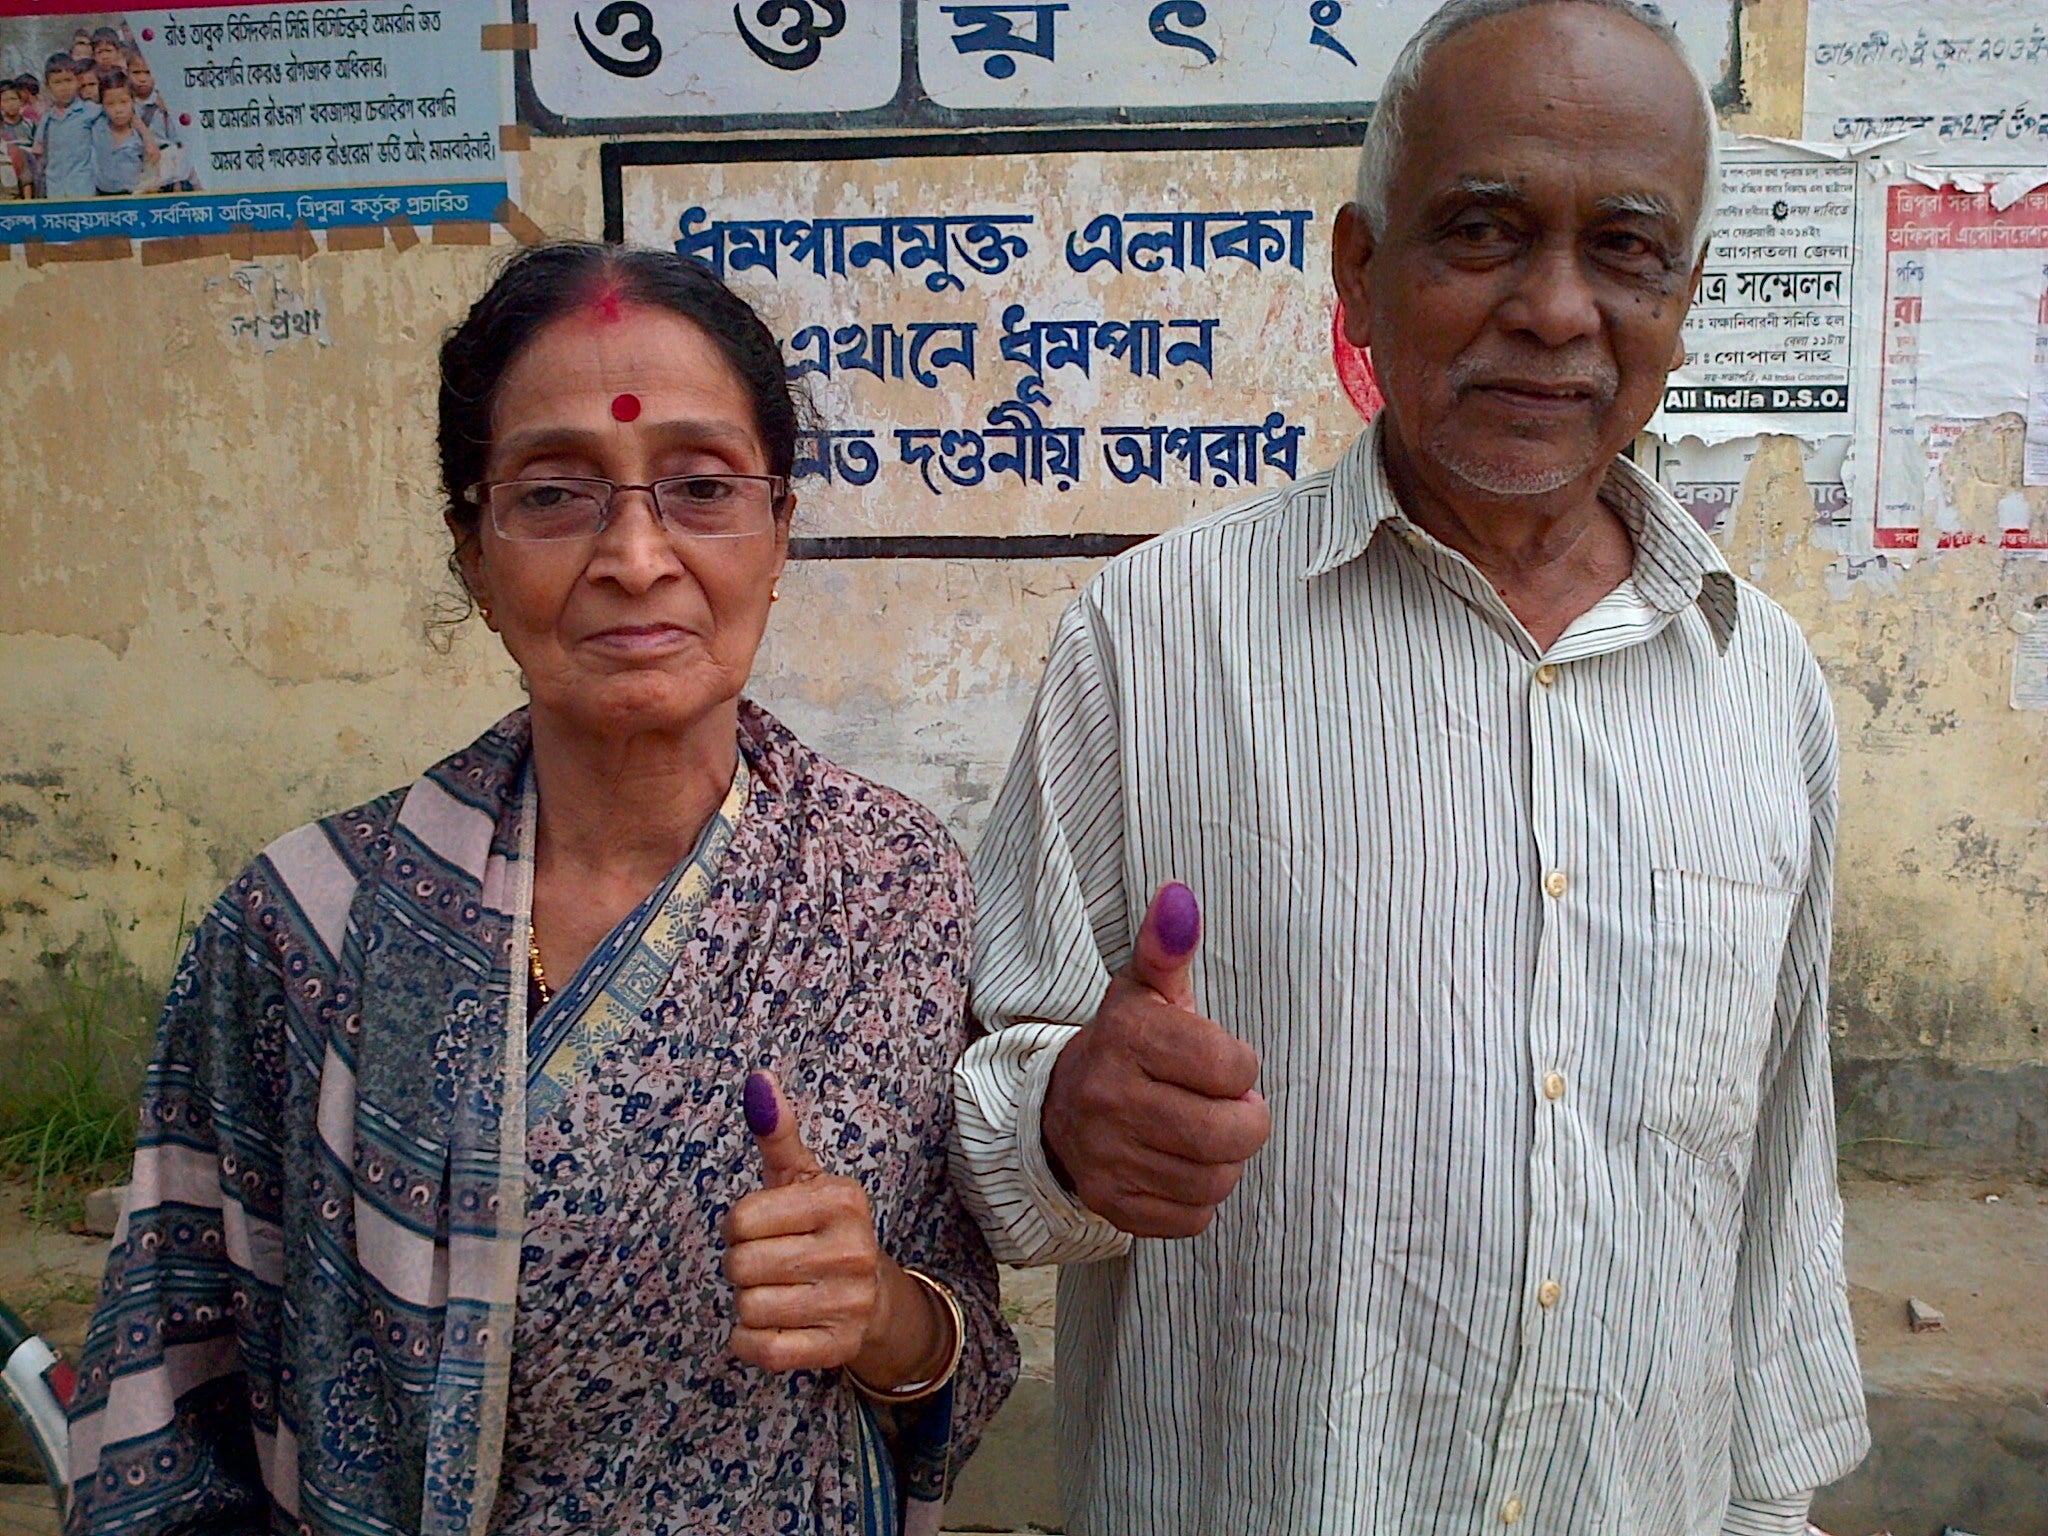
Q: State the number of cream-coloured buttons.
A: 5